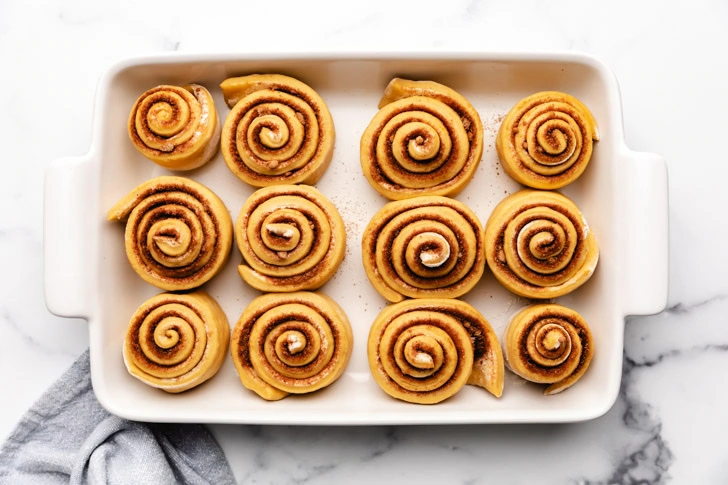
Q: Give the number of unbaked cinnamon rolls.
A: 12